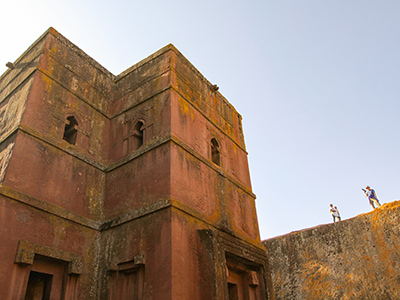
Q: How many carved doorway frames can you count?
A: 3